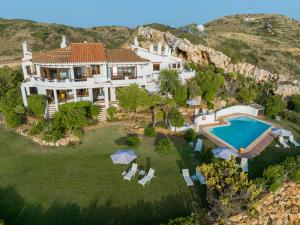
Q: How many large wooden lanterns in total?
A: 0